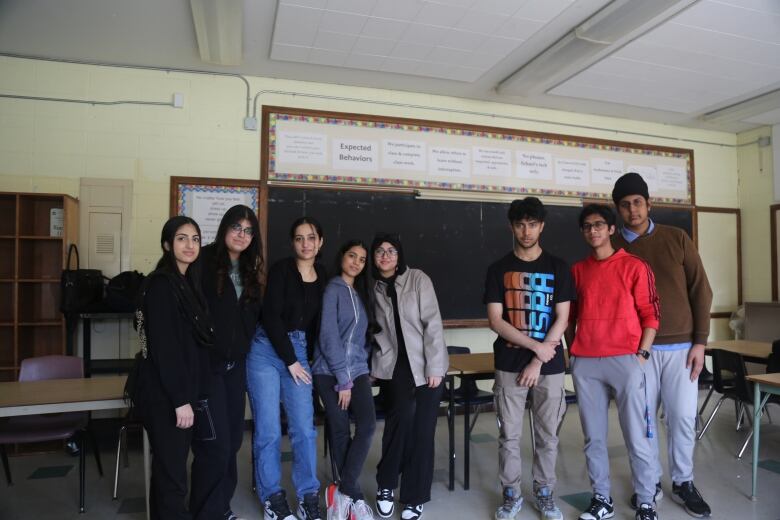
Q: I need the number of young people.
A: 8